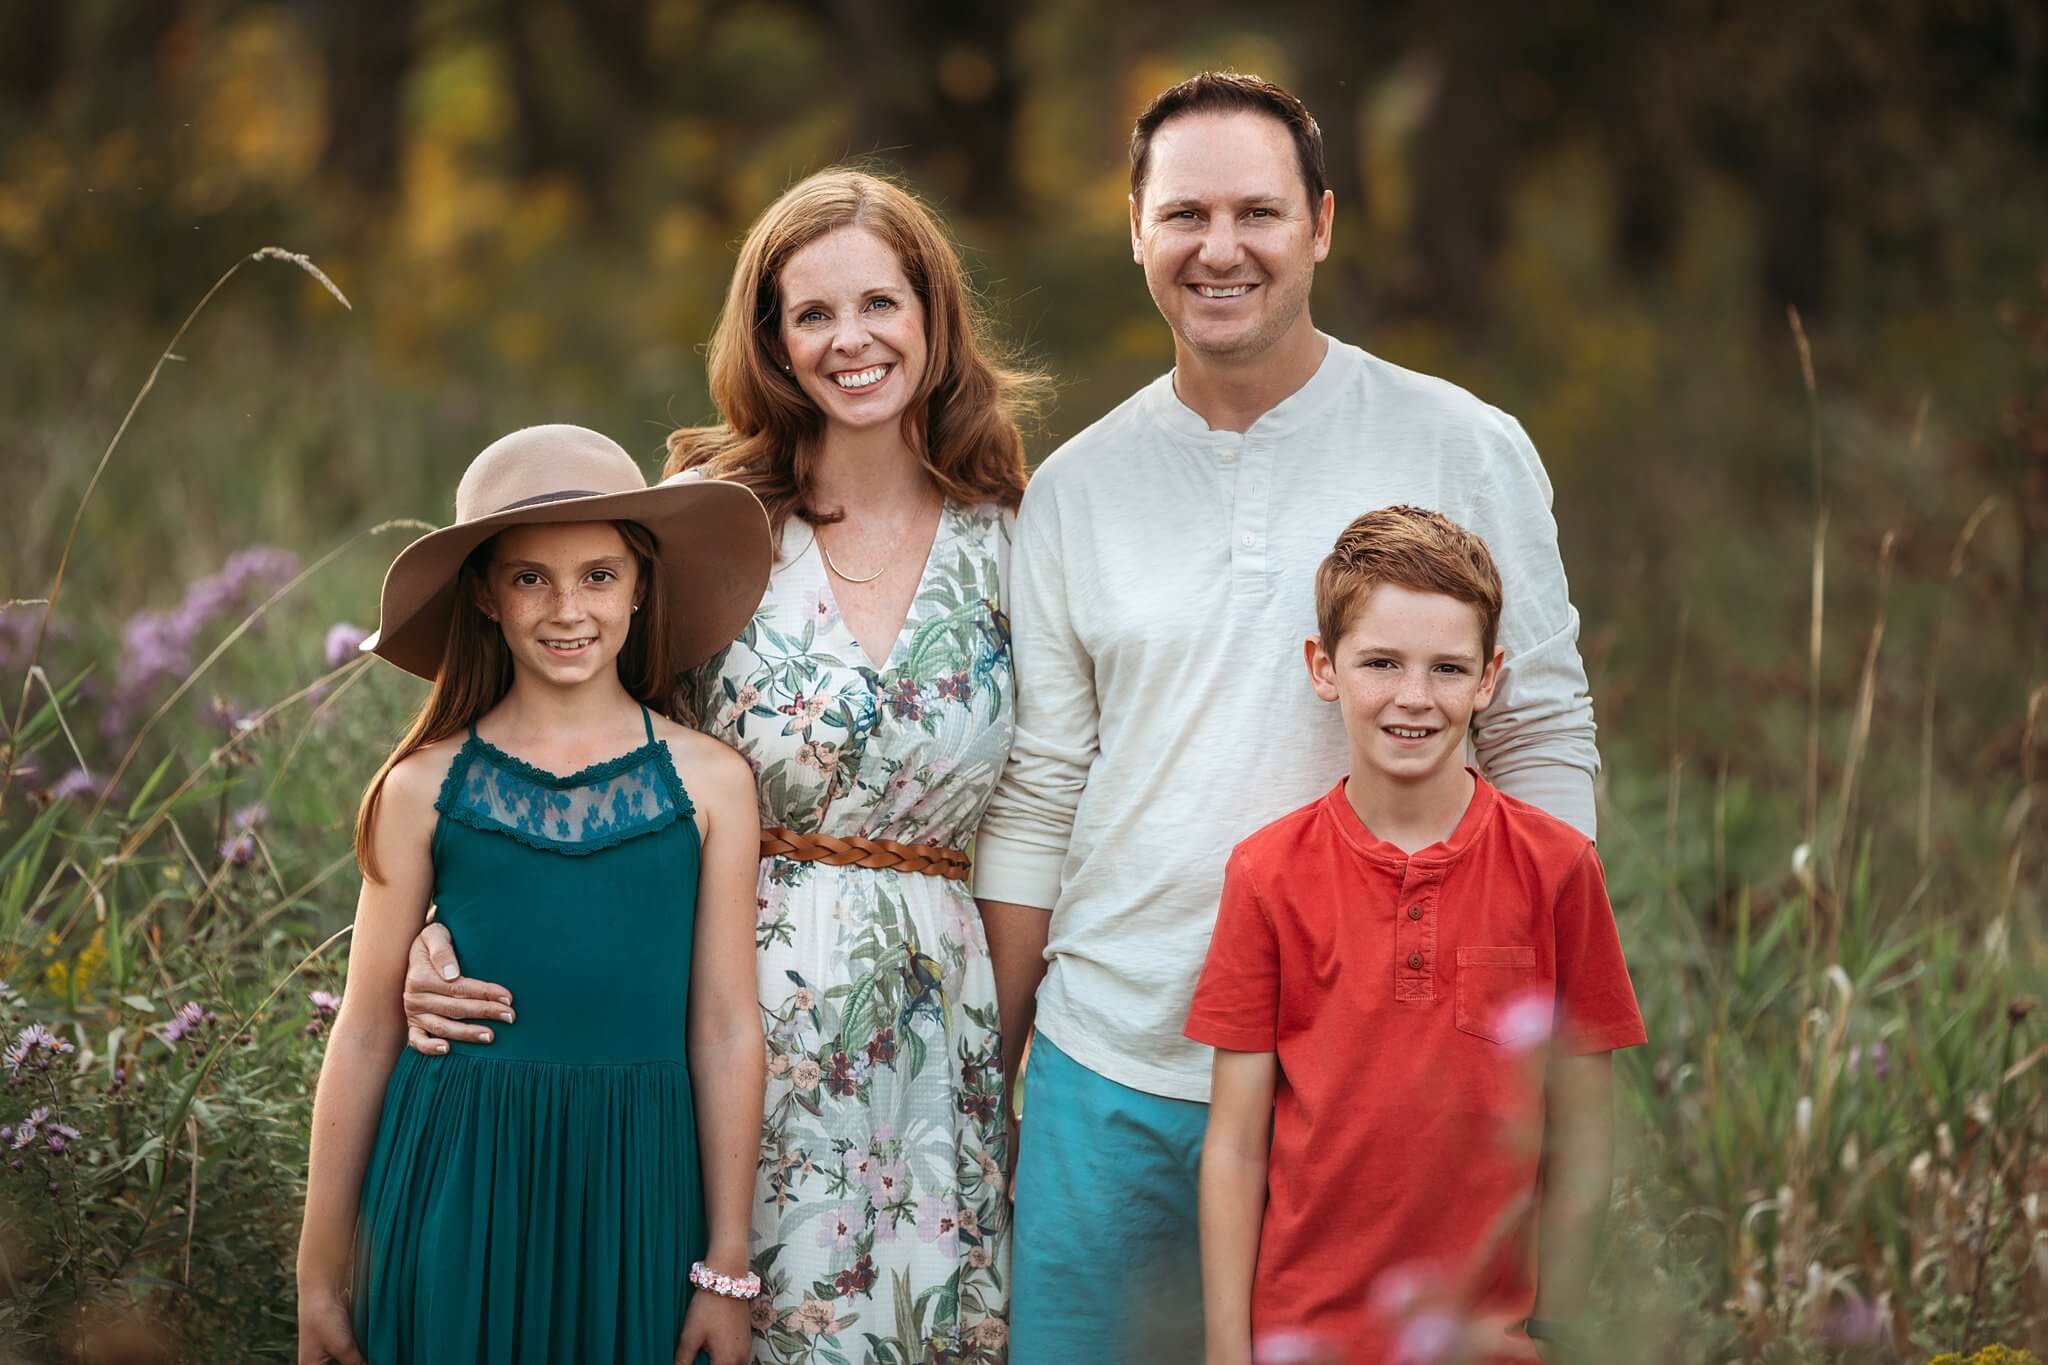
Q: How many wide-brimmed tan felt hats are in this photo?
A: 1